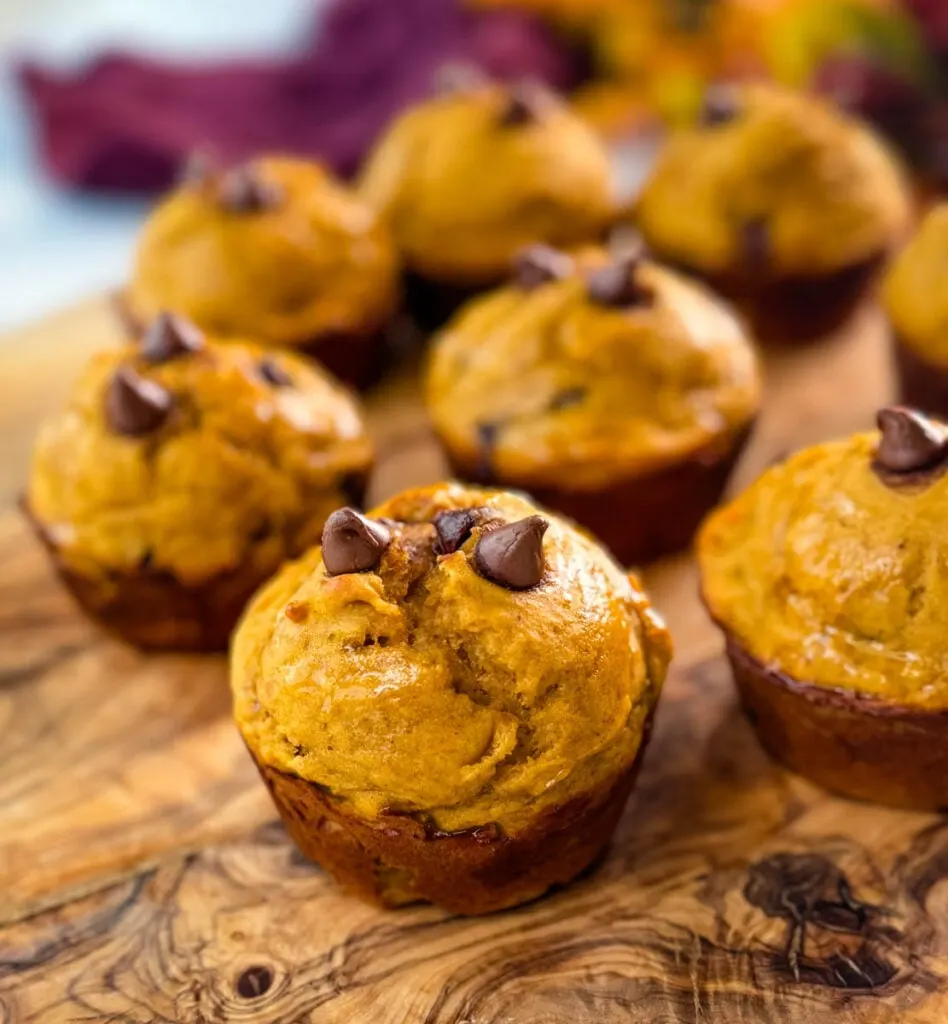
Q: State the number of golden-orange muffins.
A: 8